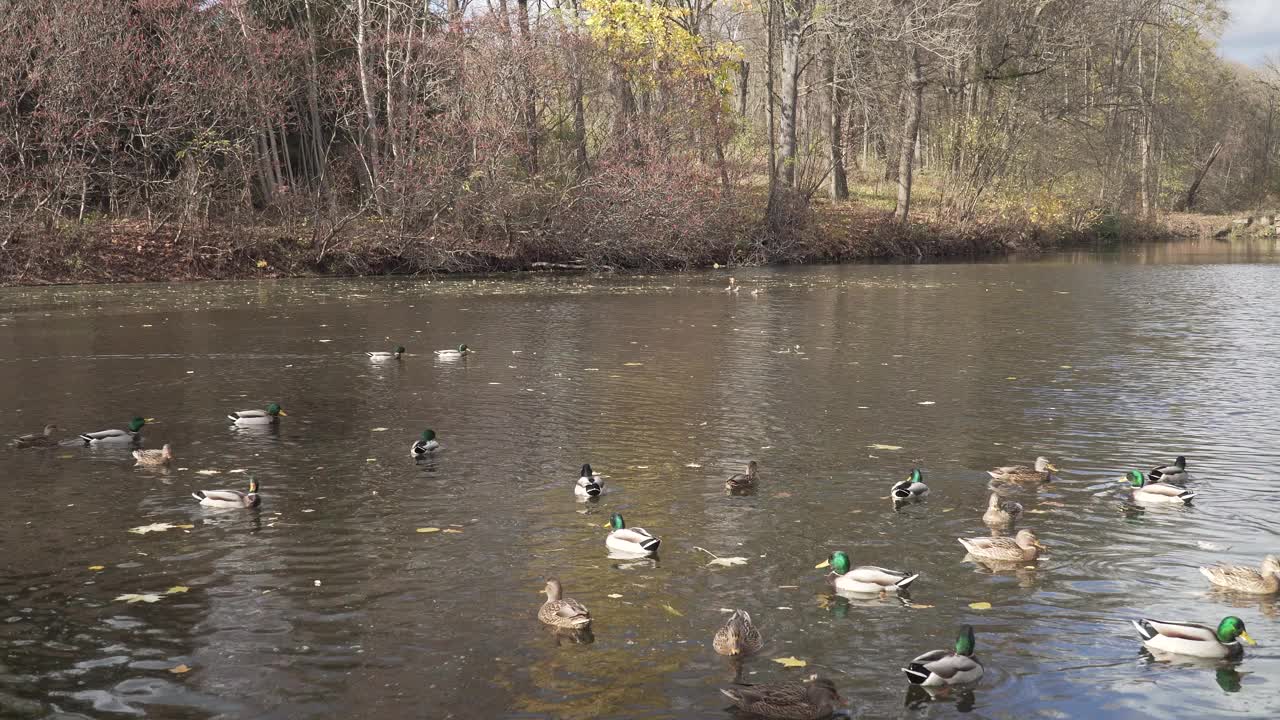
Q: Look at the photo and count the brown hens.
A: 10